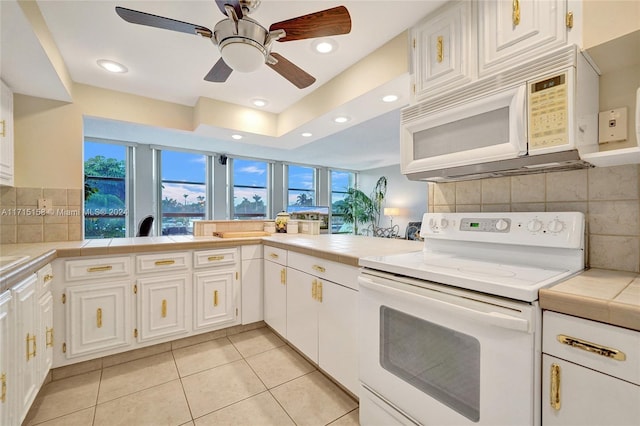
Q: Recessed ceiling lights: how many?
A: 7